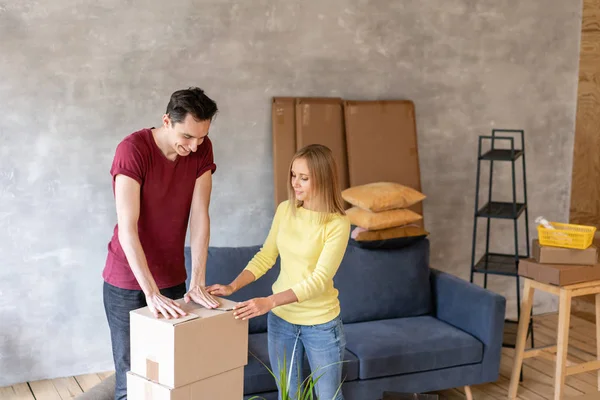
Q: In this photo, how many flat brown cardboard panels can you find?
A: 3